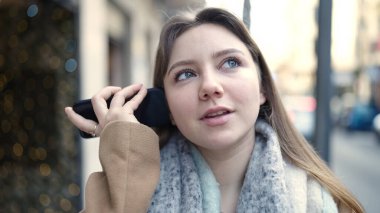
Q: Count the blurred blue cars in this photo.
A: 1